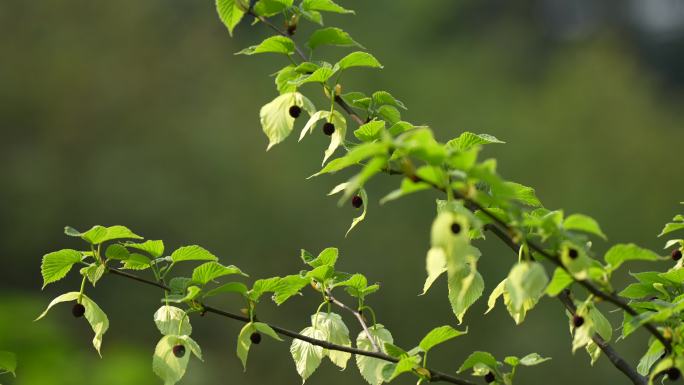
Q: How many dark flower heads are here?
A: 12